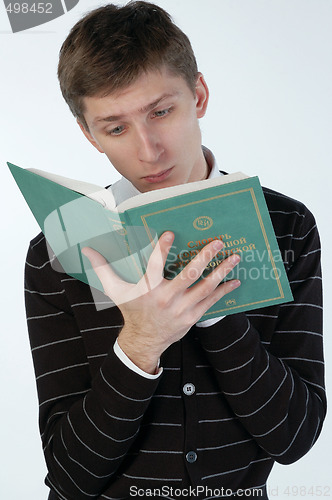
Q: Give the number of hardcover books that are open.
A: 1